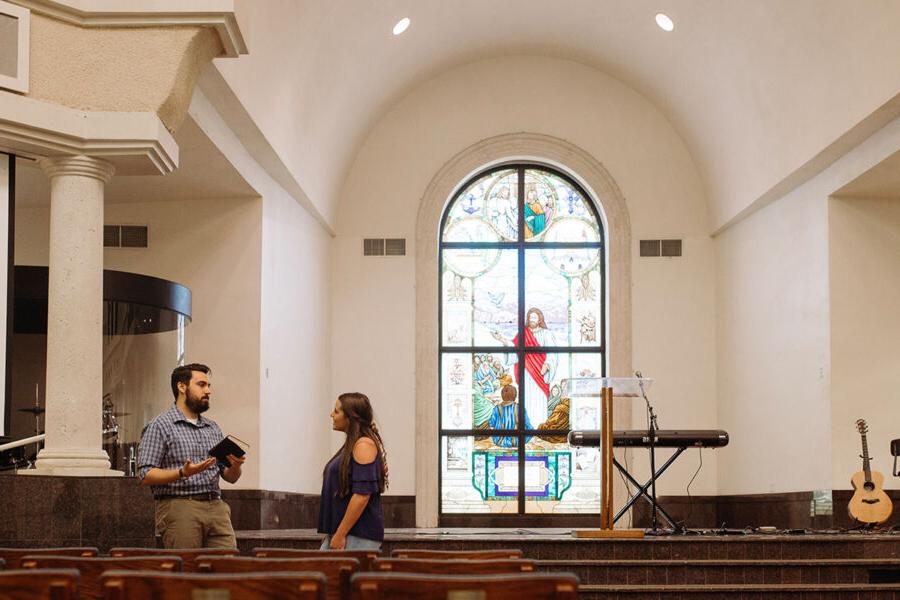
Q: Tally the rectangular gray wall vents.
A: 3